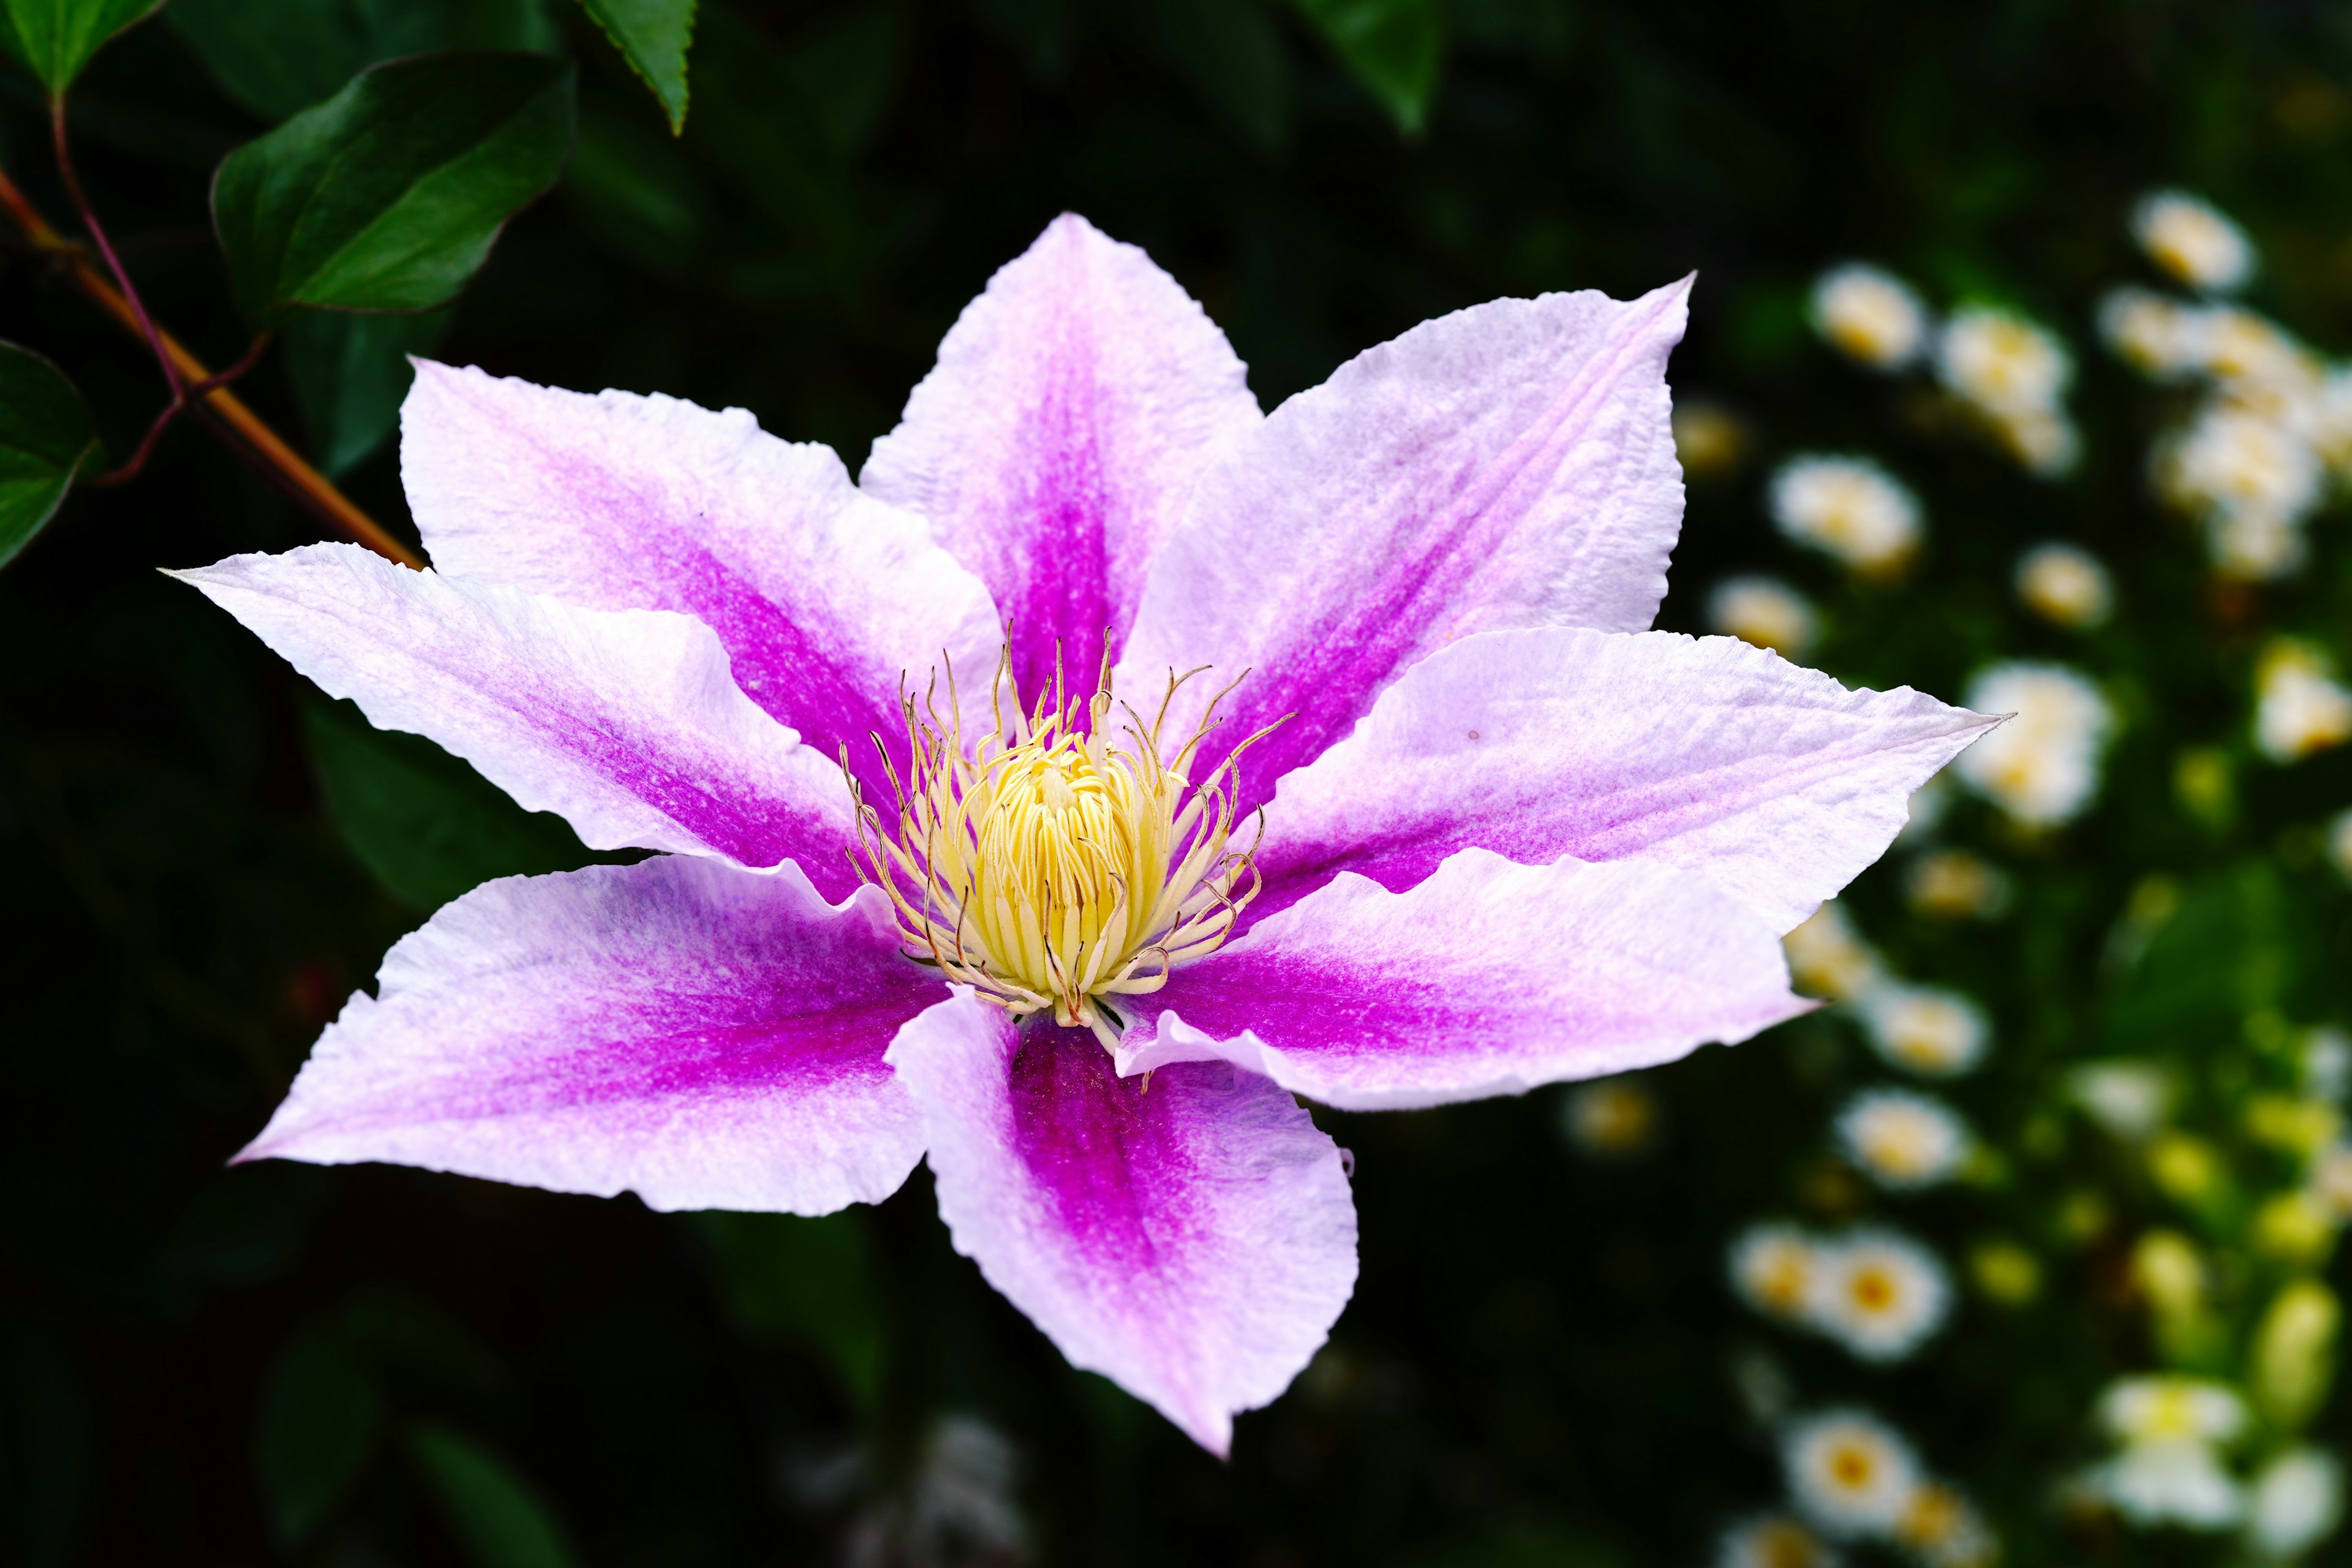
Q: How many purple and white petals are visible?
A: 8